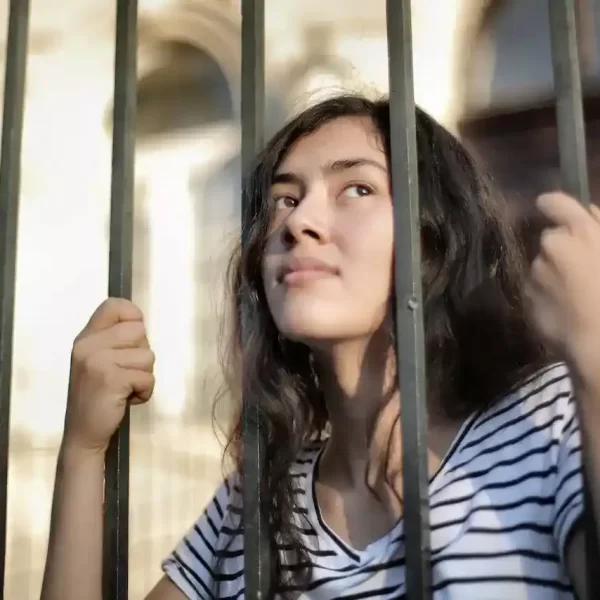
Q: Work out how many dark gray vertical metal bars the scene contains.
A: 5